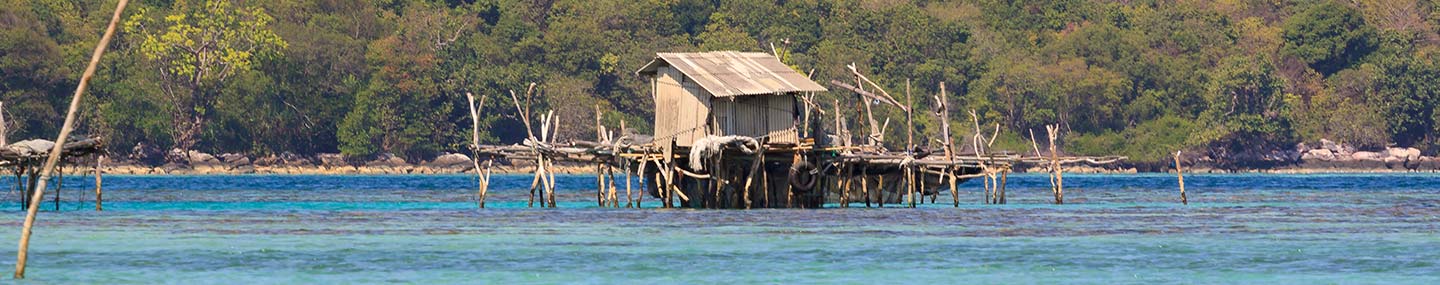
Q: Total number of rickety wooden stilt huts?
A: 1